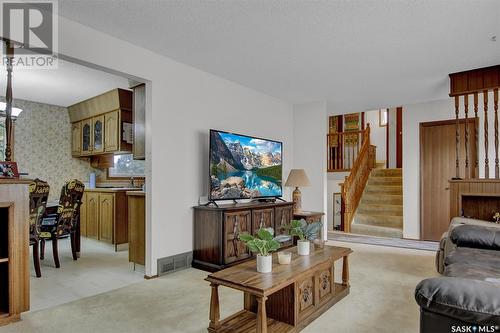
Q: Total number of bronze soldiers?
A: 0